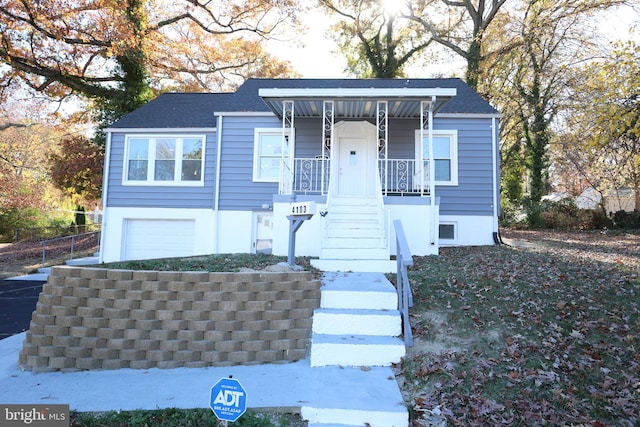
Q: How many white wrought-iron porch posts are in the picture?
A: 4